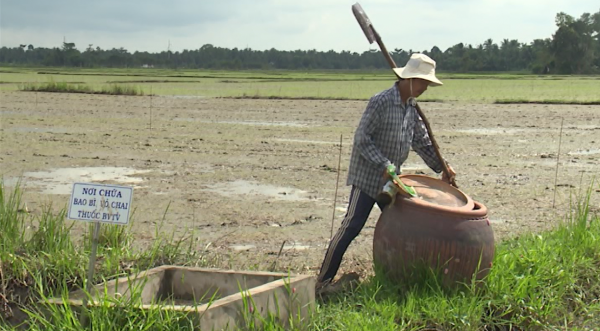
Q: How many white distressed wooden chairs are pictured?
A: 0